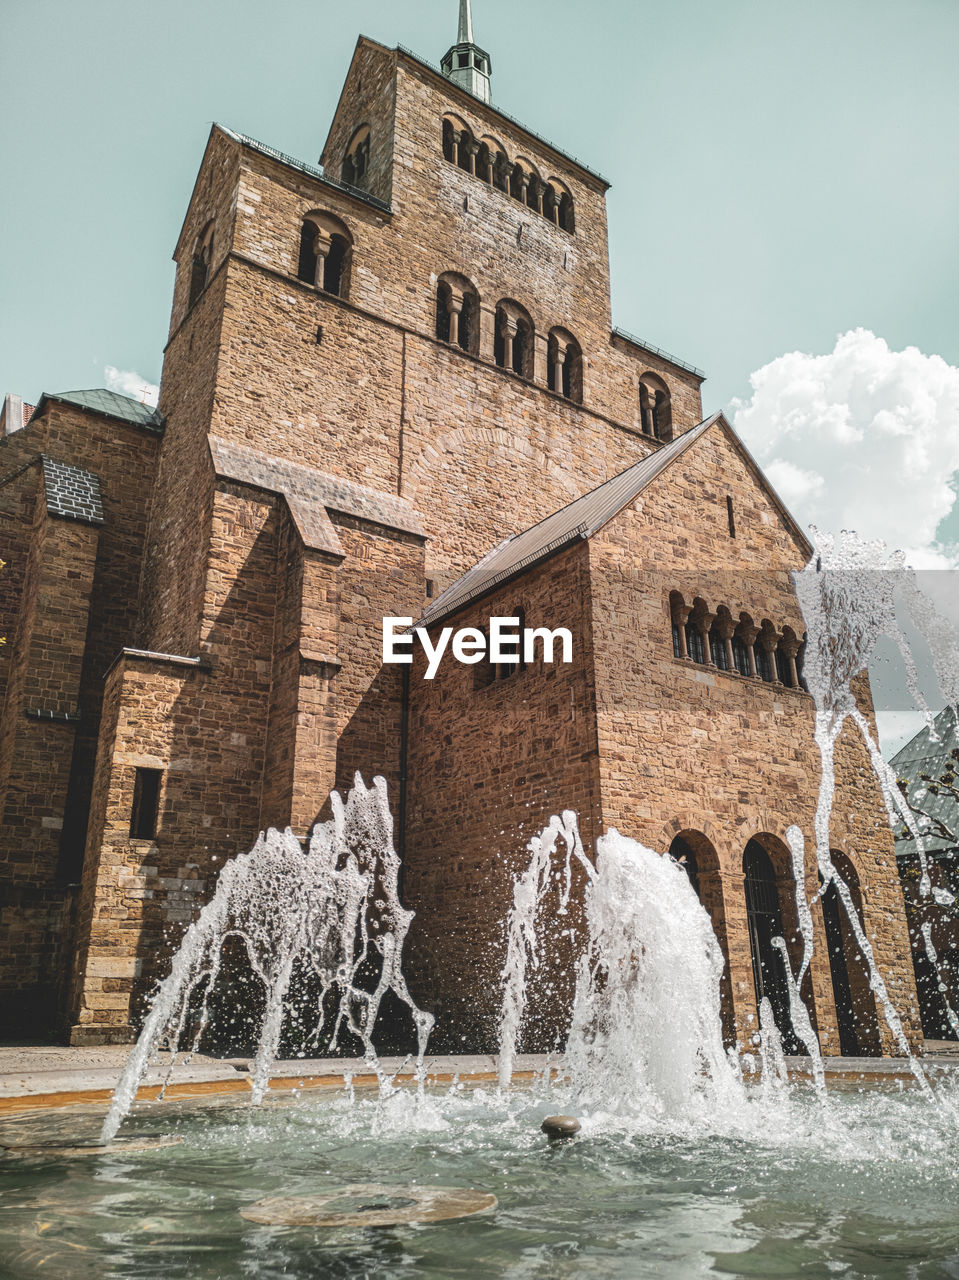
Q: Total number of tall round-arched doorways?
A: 3